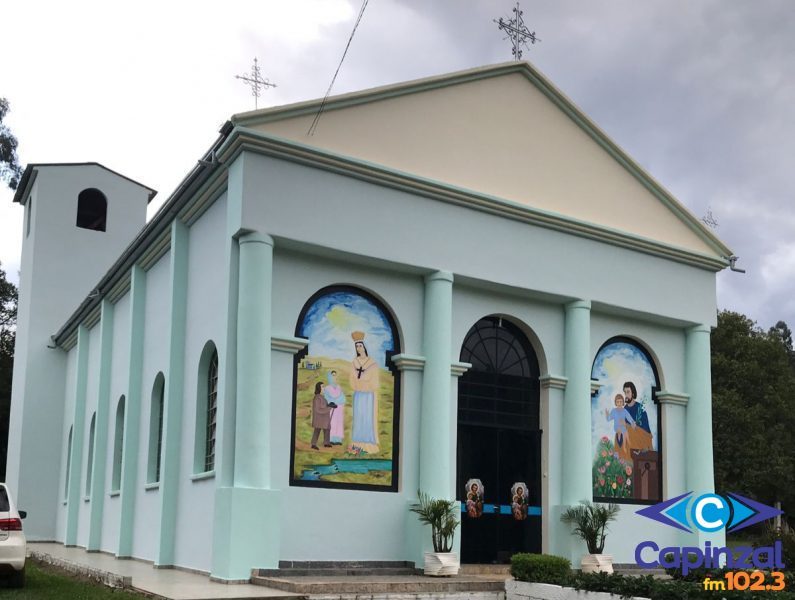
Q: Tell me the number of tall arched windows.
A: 5